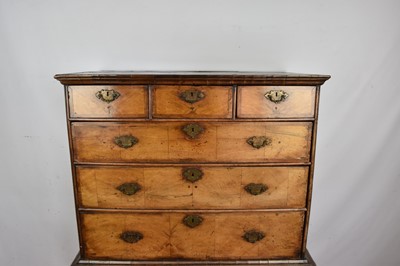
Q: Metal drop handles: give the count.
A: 9